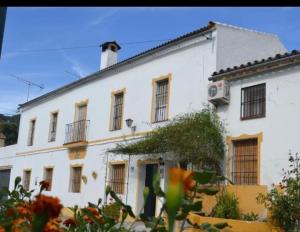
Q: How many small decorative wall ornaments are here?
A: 2